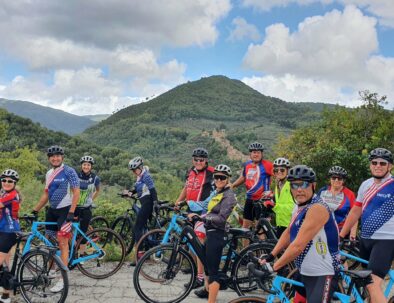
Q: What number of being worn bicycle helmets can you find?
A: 11